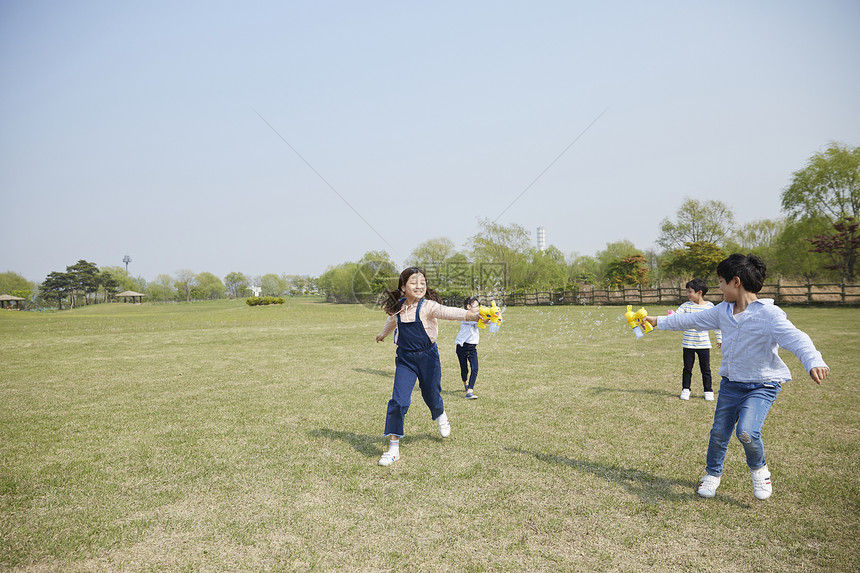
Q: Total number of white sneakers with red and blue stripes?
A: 4